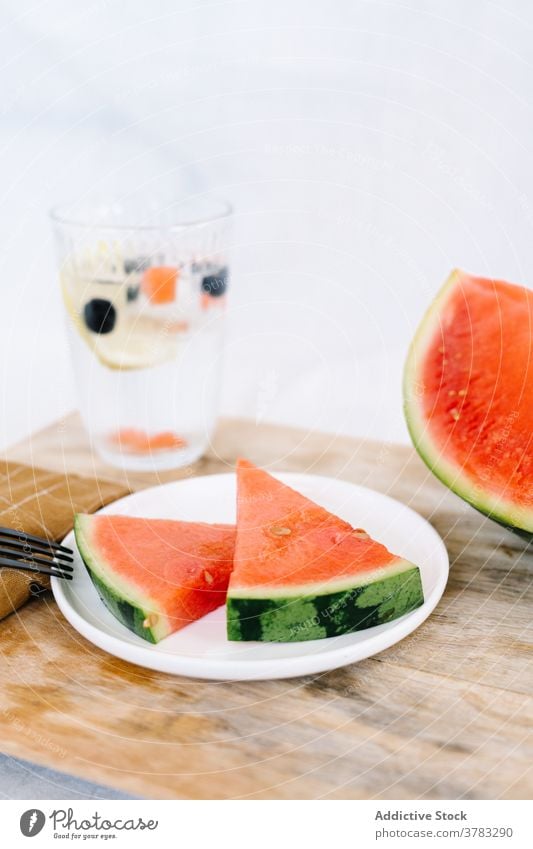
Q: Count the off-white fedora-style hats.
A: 0